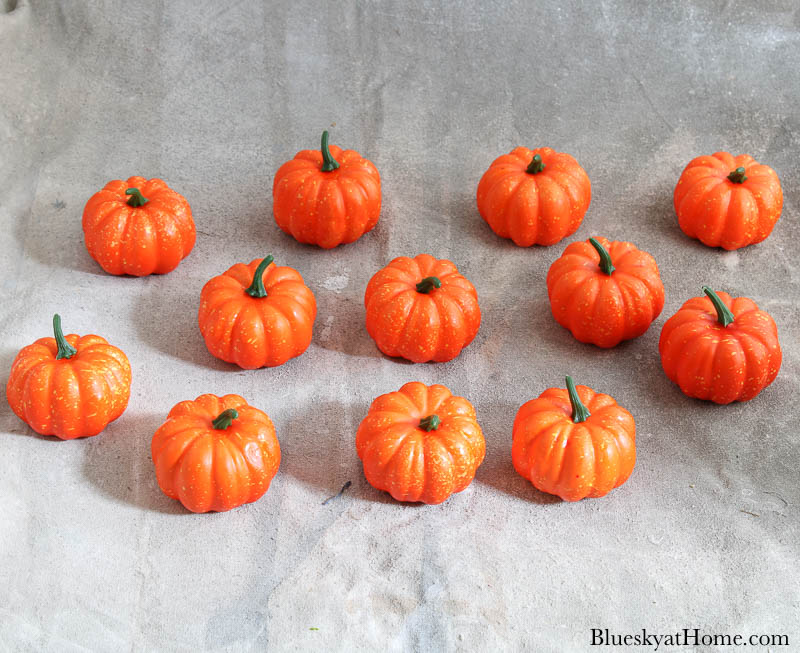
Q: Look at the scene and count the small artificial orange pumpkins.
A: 12